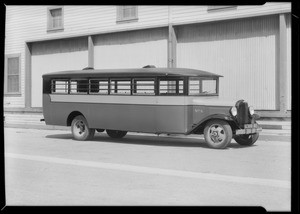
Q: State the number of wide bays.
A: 3